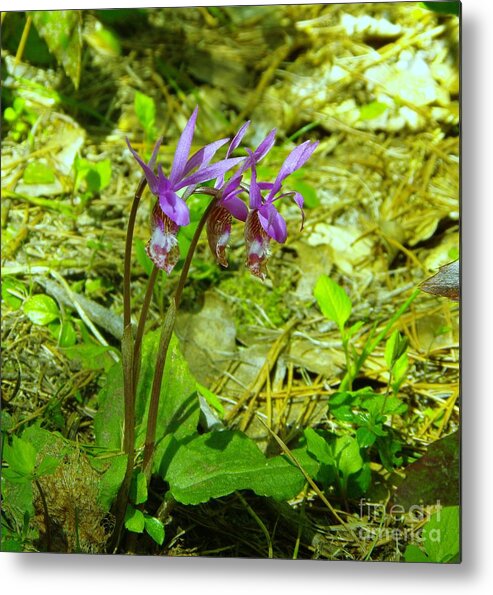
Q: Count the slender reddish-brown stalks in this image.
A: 3